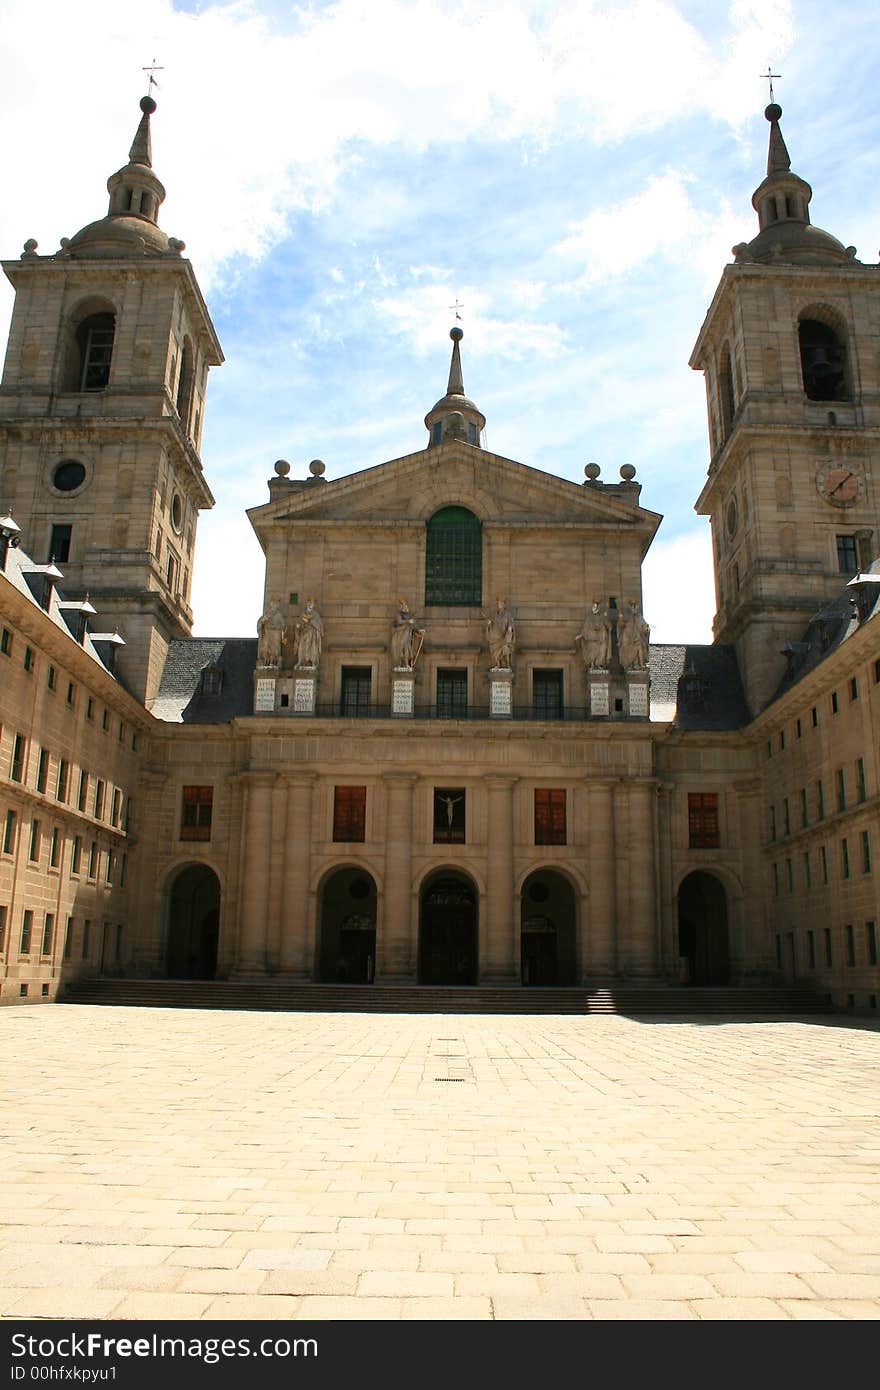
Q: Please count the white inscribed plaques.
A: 6